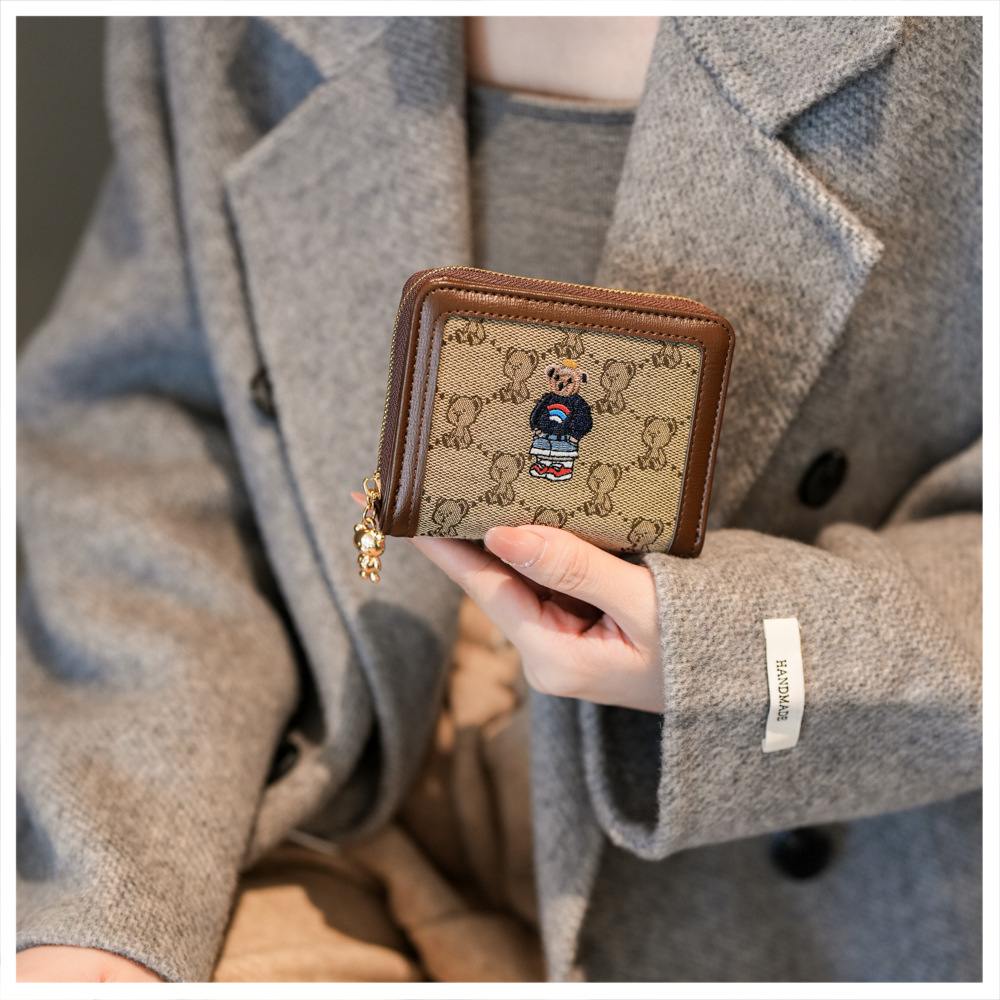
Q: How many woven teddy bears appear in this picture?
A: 12